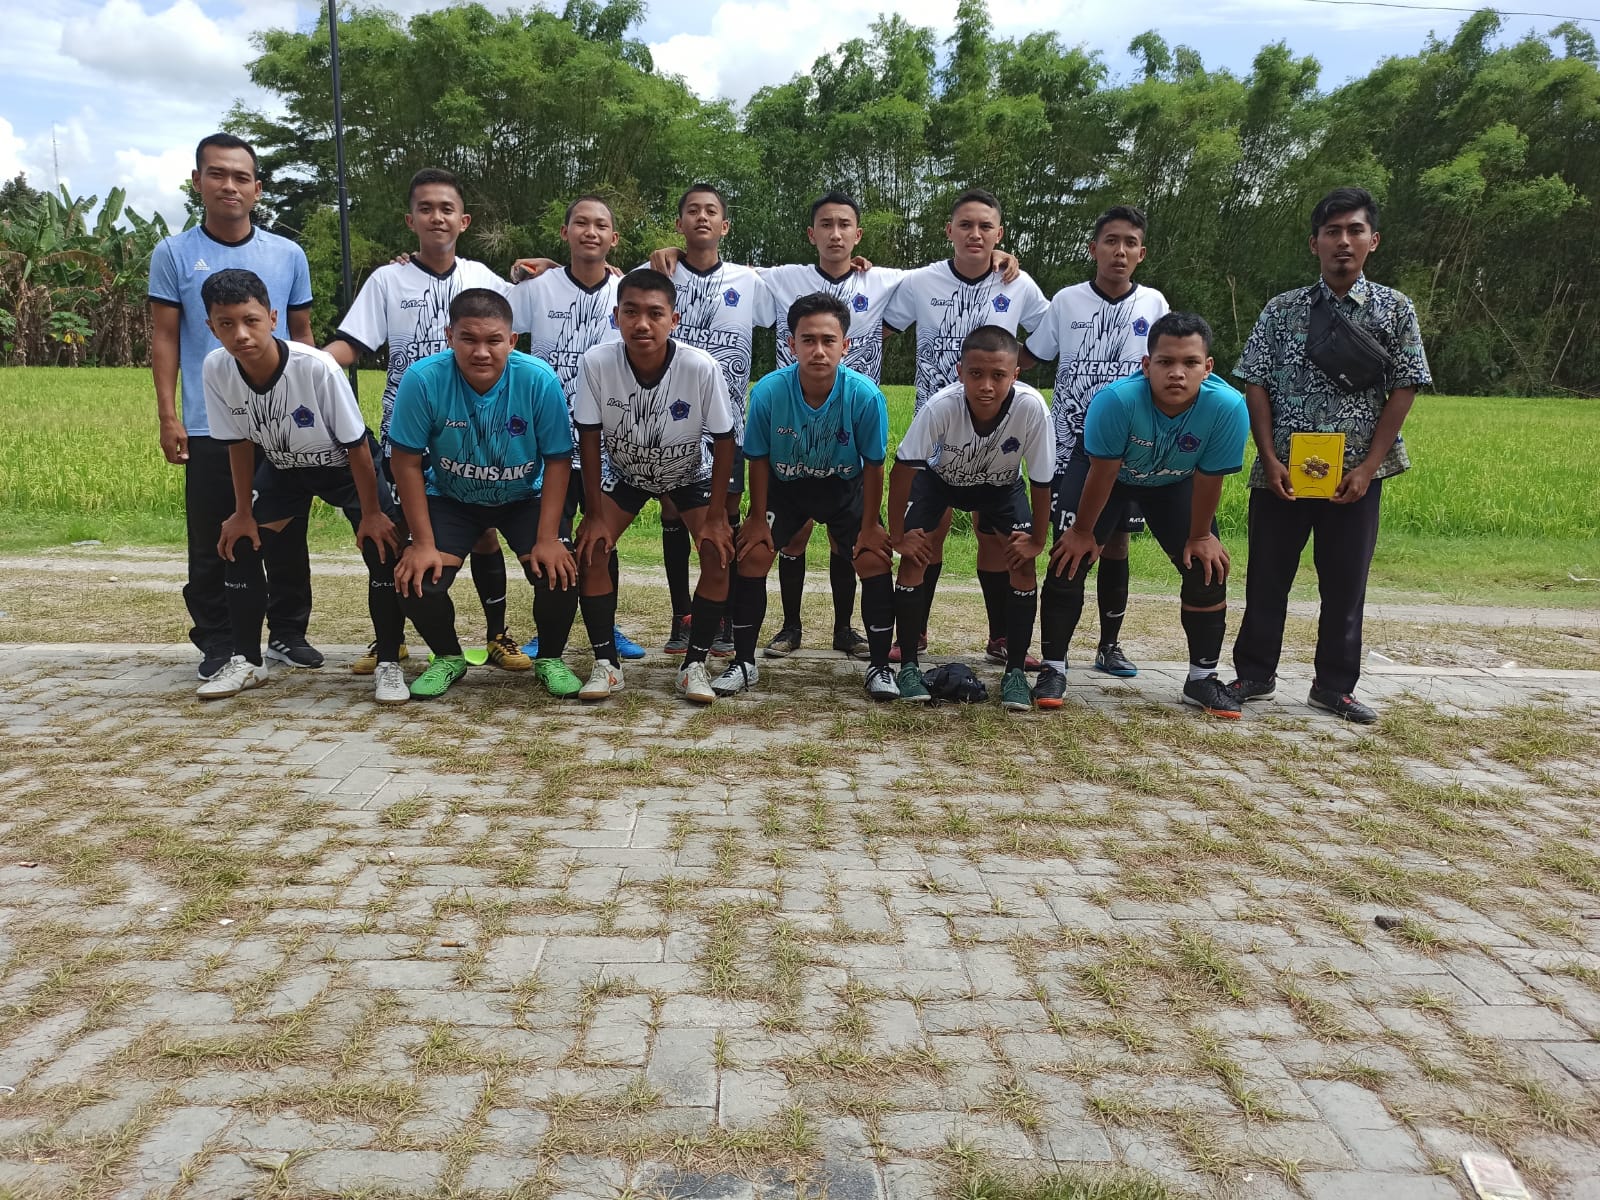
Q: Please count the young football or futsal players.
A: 12